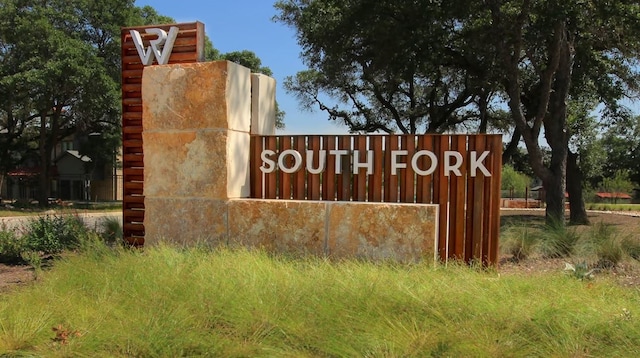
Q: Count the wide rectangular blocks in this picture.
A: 5